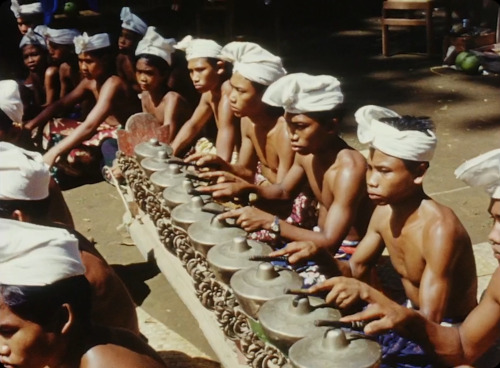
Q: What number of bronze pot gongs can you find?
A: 10